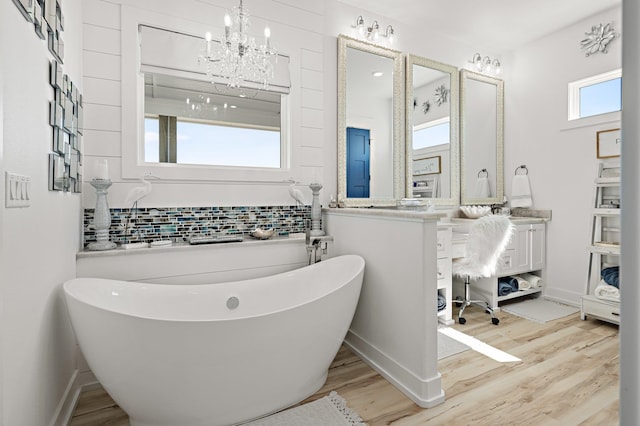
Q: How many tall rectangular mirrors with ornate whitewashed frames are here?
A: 3